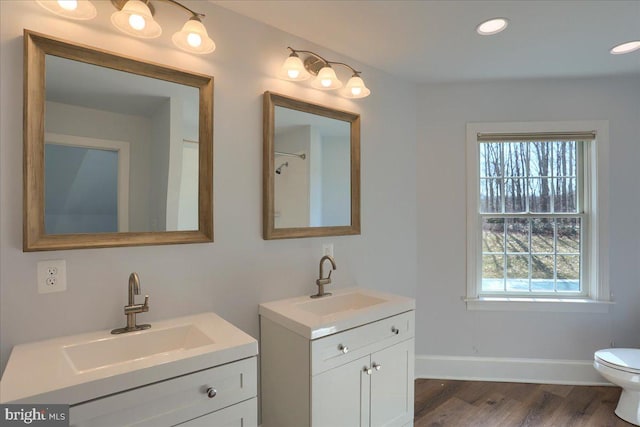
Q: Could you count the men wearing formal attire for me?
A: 0